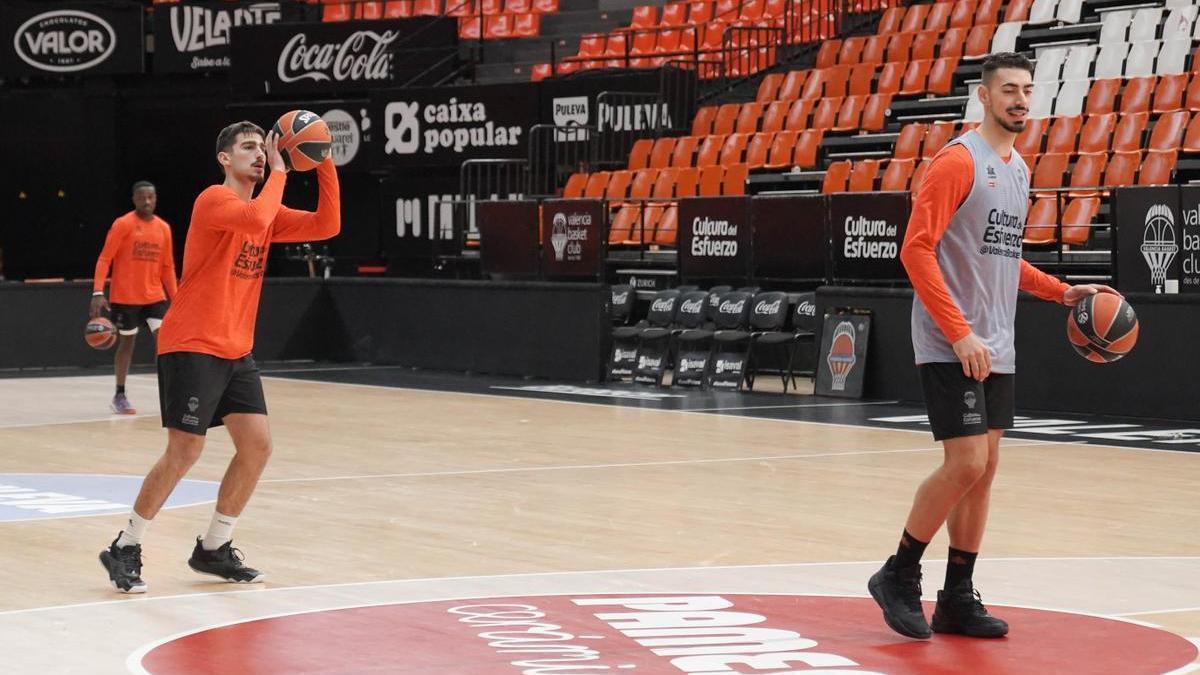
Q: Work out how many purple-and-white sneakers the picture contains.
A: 1